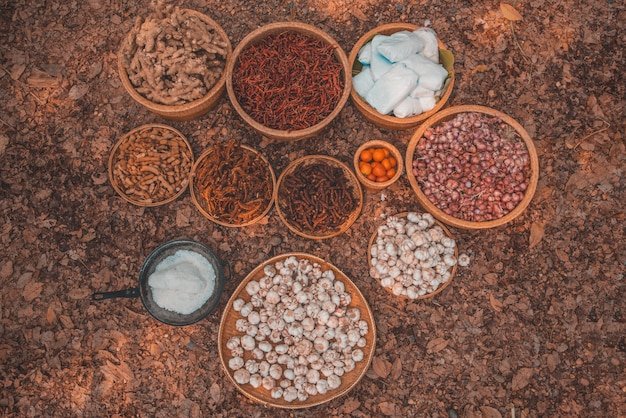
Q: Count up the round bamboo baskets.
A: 10